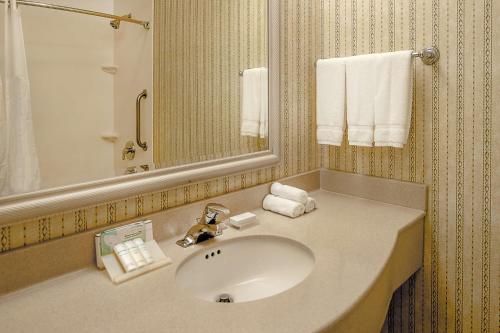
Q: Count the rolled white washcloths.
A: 3